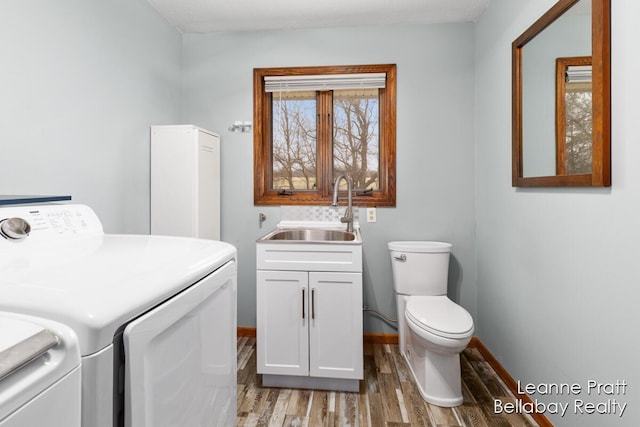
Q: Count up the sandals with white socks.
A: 0